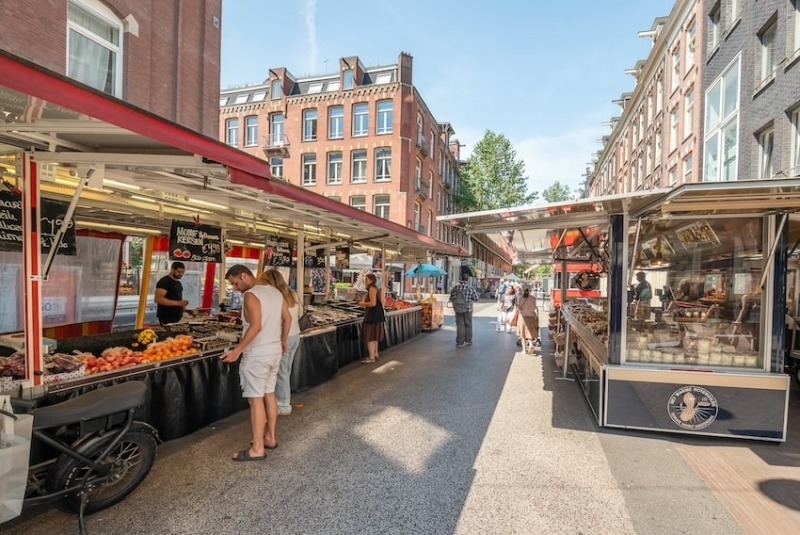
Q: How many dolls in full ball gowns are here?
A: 0